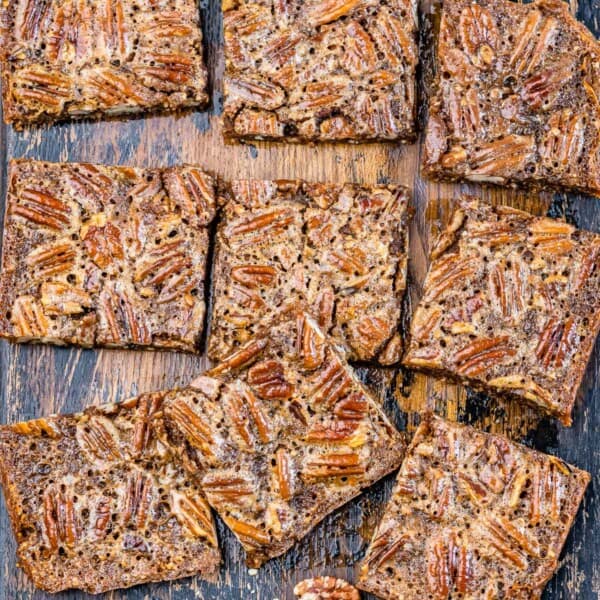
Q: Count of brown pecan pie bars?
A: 9